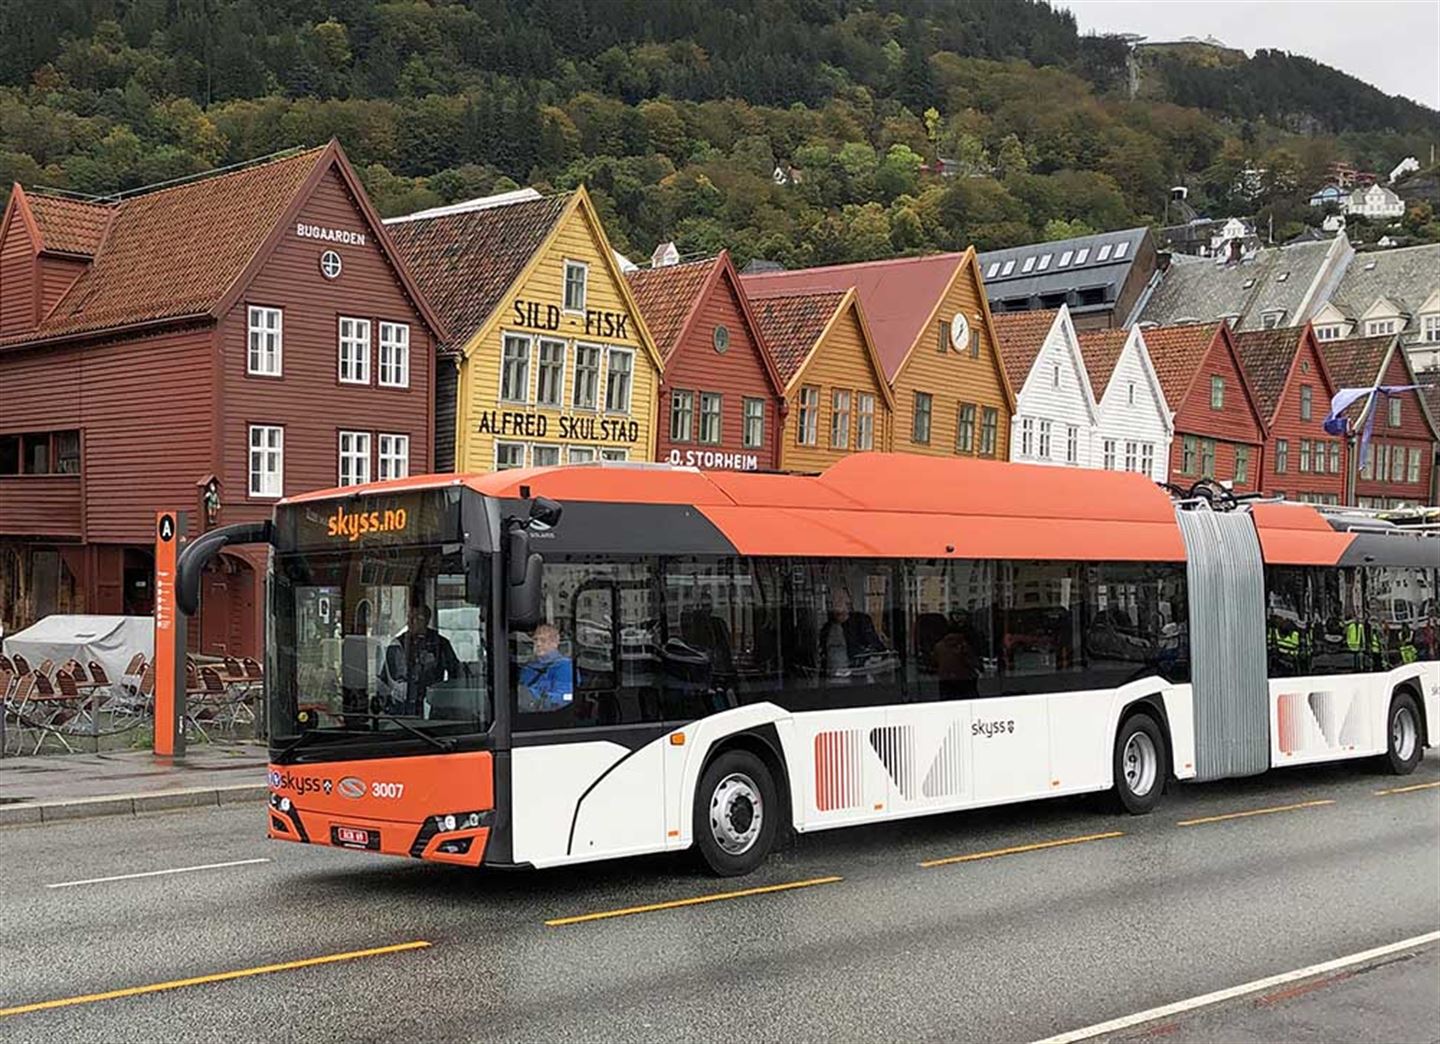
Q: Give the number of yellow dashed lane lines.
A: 5